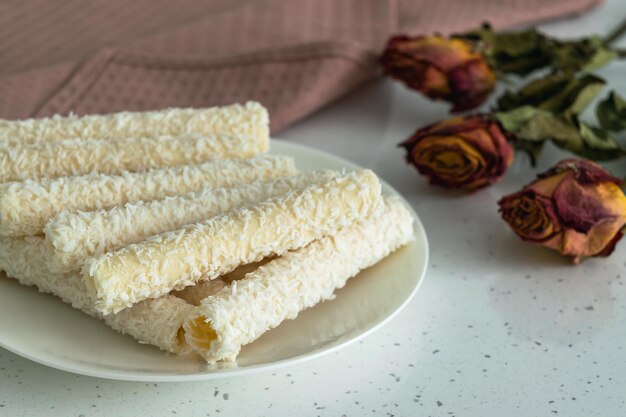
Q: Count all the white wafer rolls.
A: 7